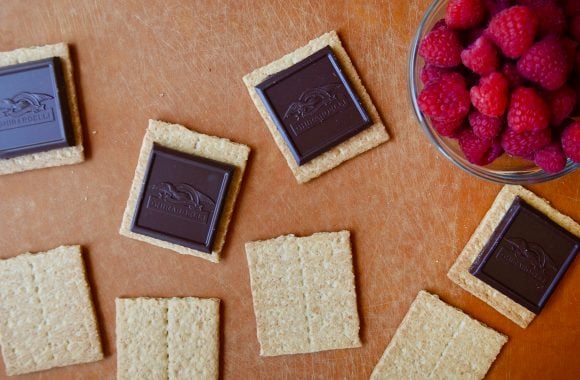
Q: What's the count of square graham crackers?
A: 8